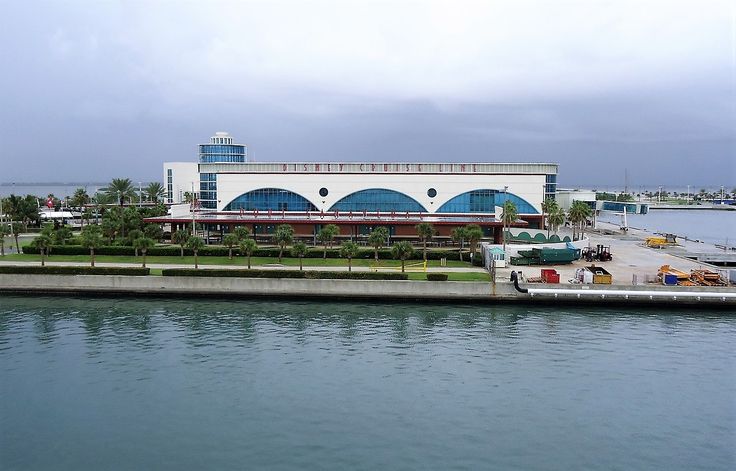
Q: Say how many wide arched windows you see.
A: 3